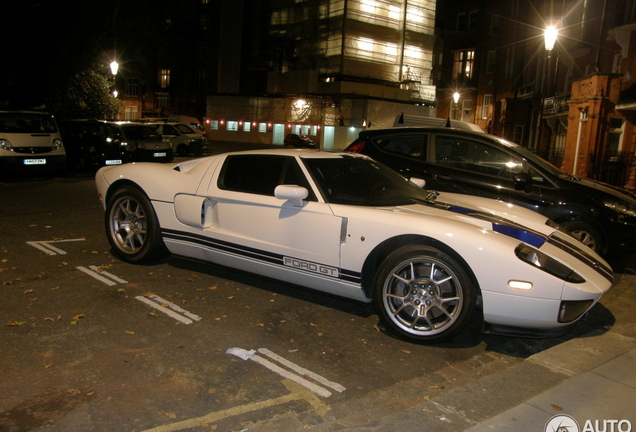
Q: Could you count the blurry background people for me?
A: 0